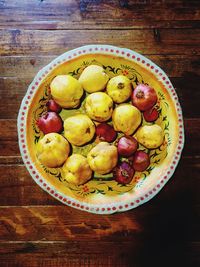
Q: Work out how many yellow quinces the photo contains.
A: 10